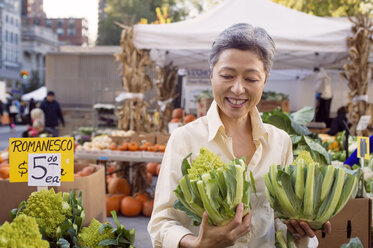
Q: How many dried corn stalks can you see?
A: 3